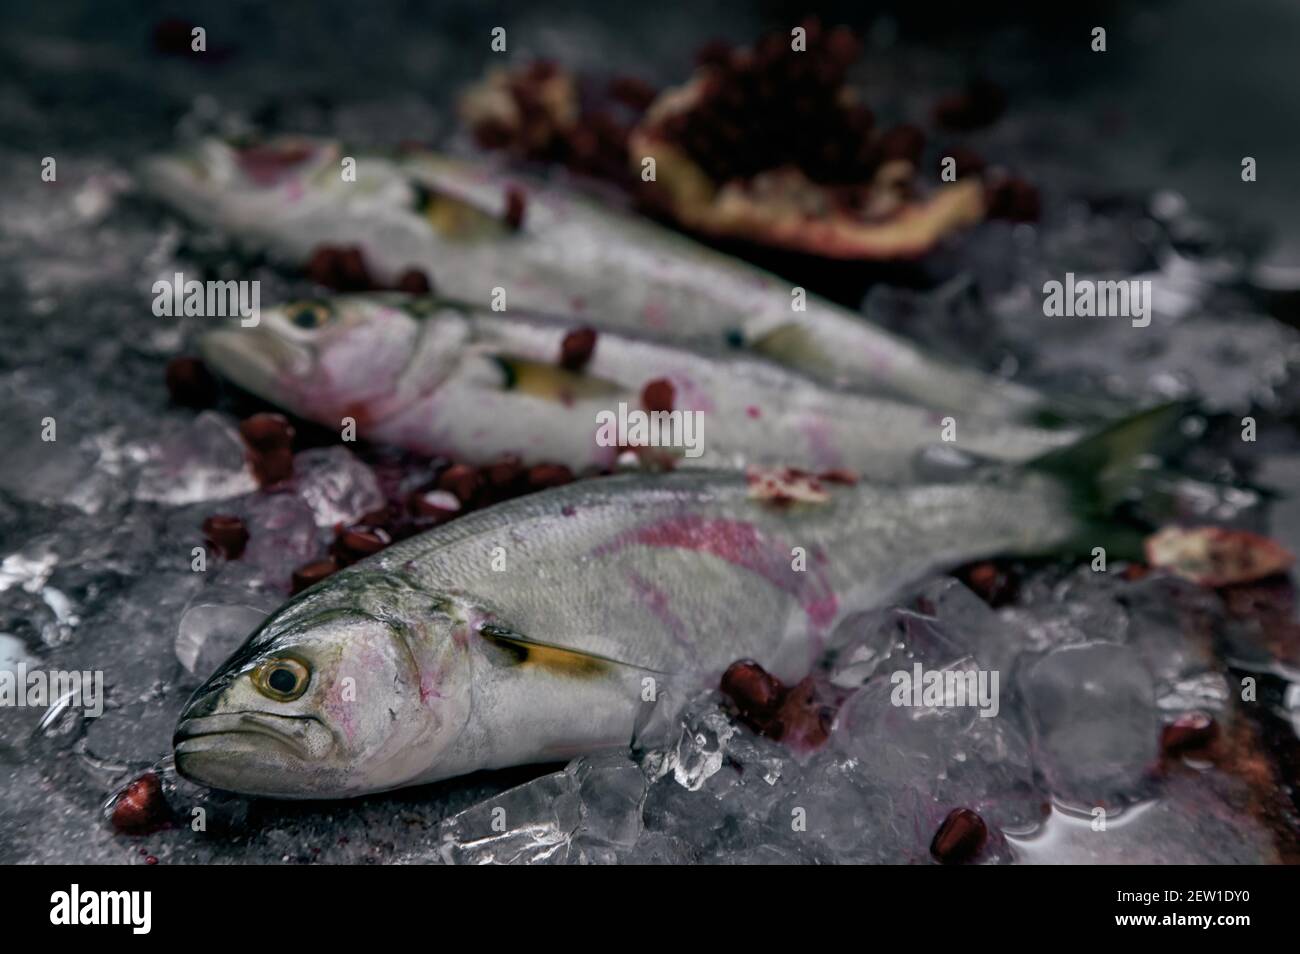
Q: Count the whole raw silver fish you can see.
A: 3